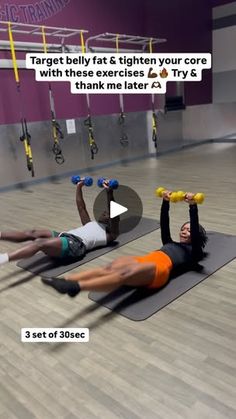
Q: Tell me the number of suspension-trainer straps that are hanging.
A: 5